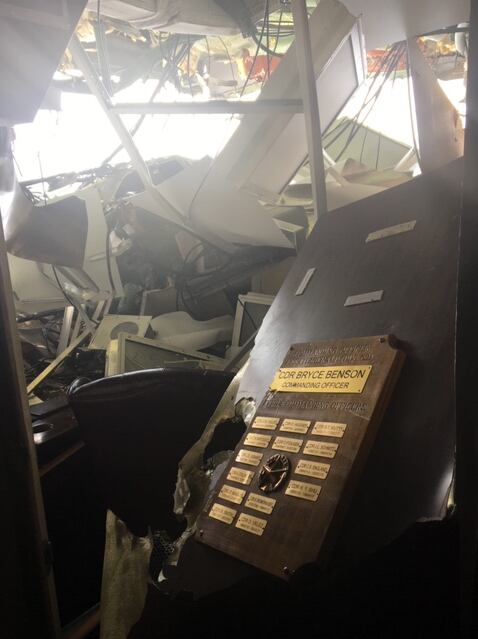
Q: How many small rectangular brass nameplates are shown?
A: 14